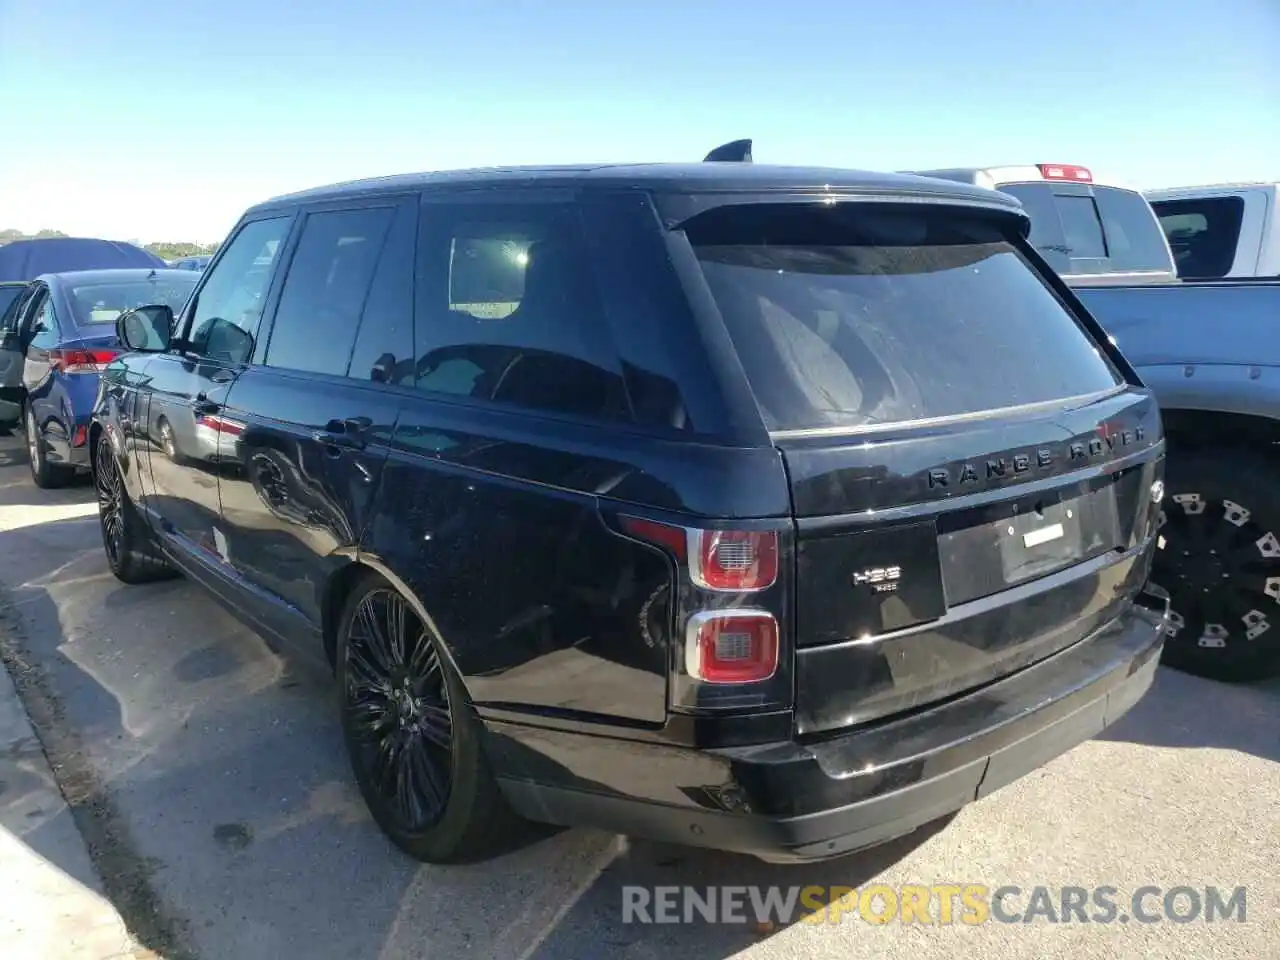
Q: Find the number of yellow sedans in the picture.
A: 0